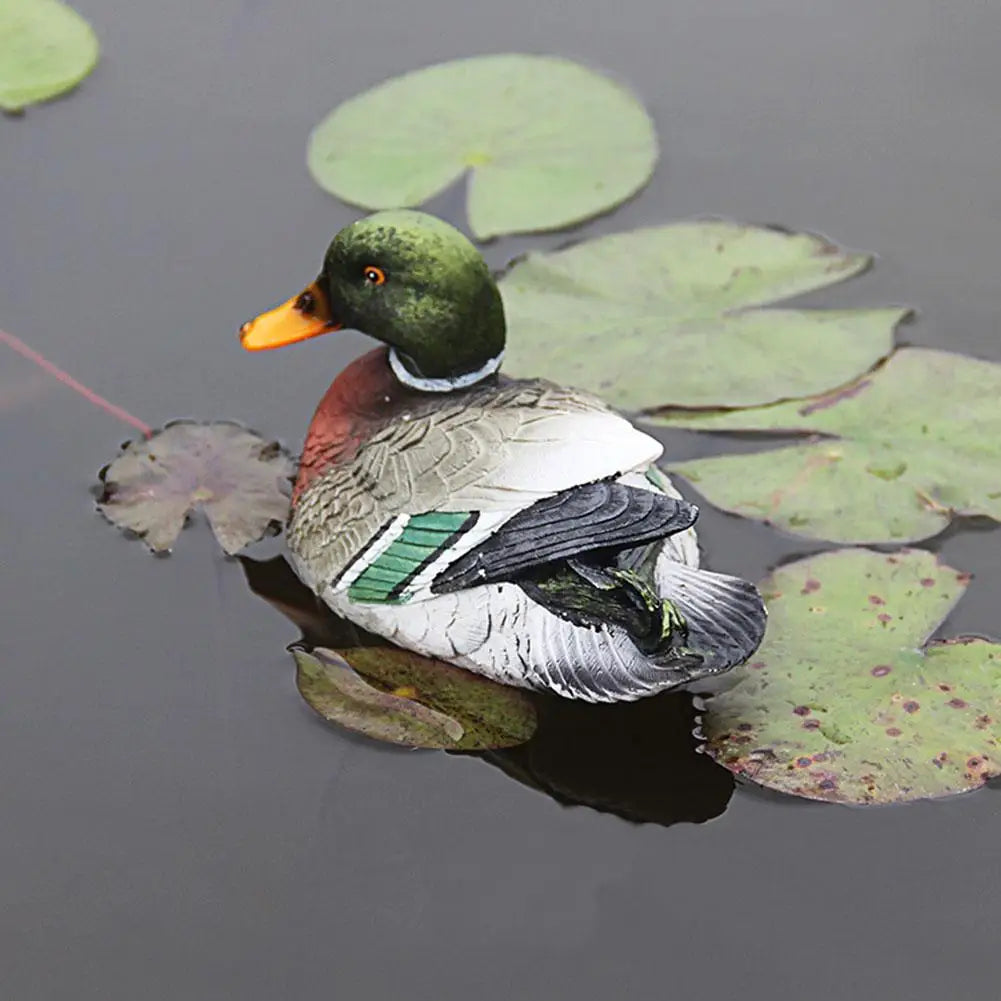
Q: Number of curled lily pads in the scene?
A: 1